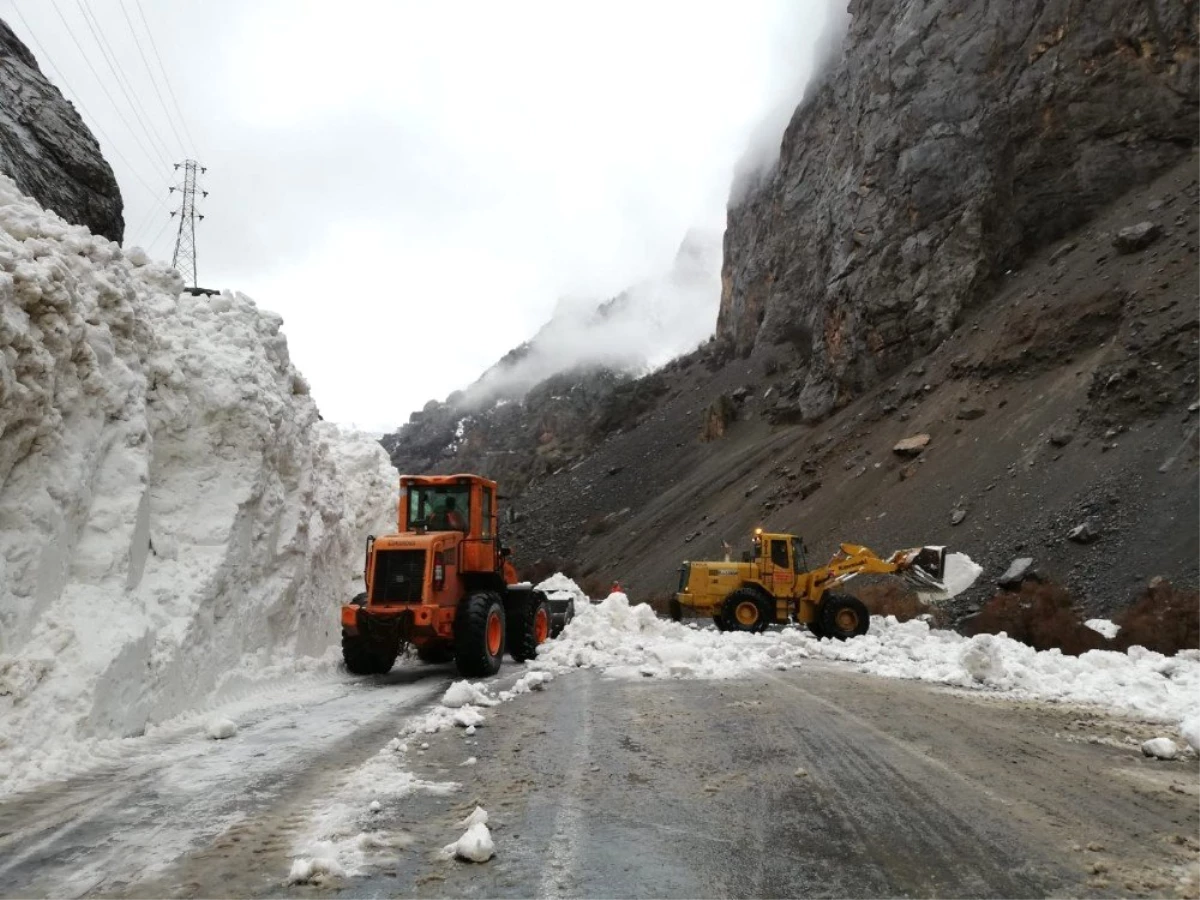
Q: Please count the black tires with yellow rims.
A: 2